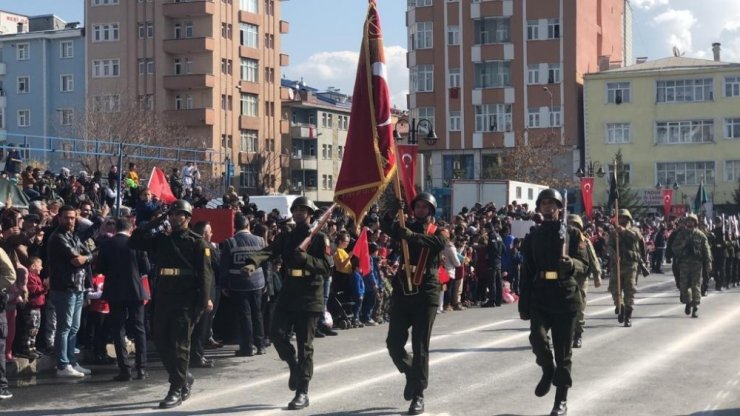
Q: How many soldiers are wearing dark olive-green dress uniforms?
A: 4